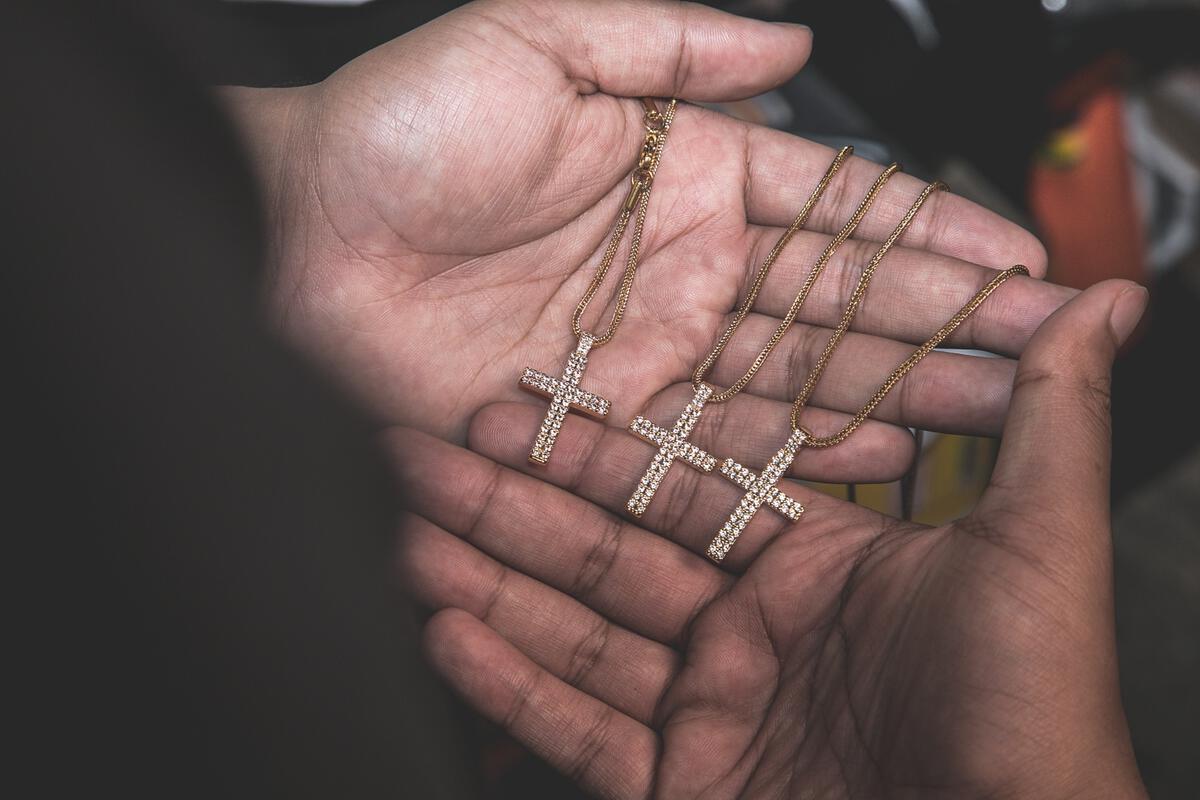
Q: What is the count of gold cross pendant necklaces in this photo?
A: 3